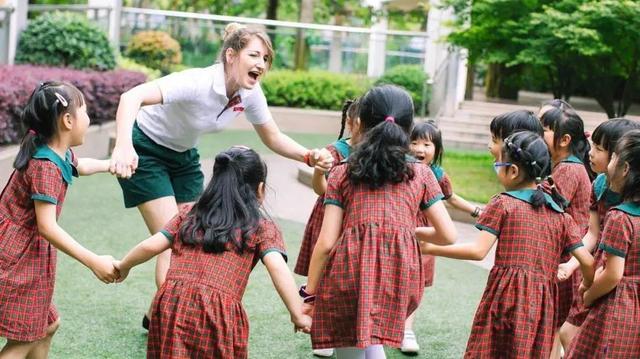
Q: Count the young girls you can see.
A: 11